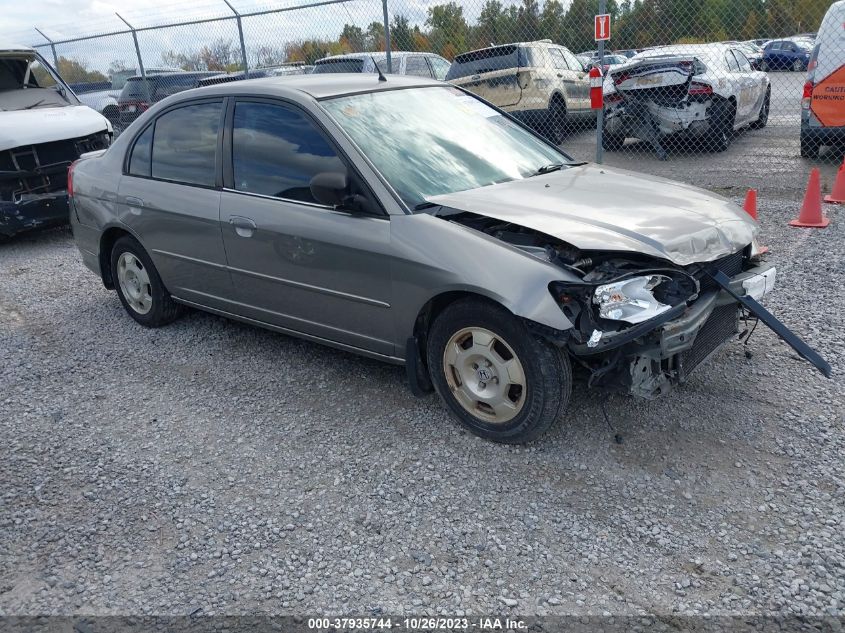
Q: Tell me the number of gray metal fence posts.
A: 5